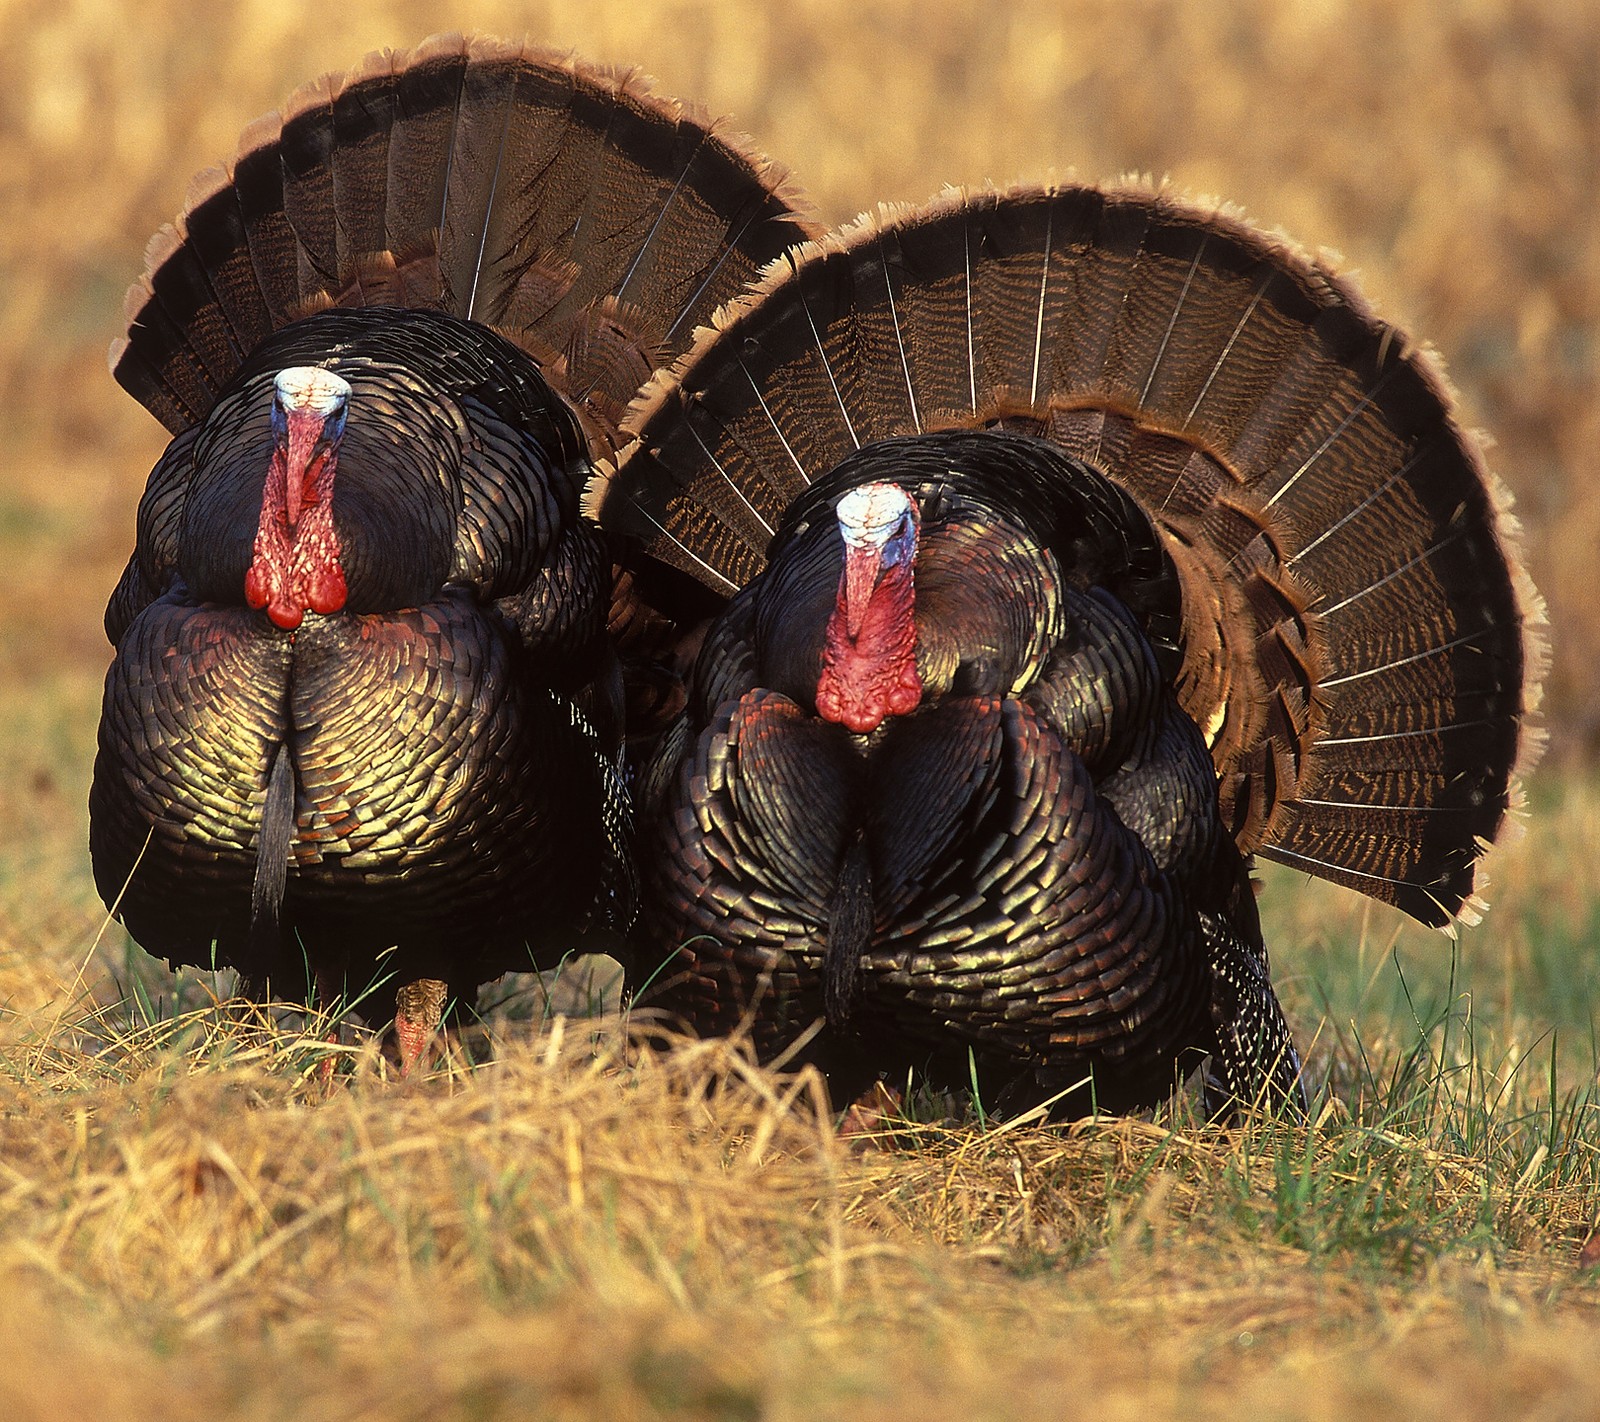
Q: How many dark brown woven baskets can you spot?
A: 0